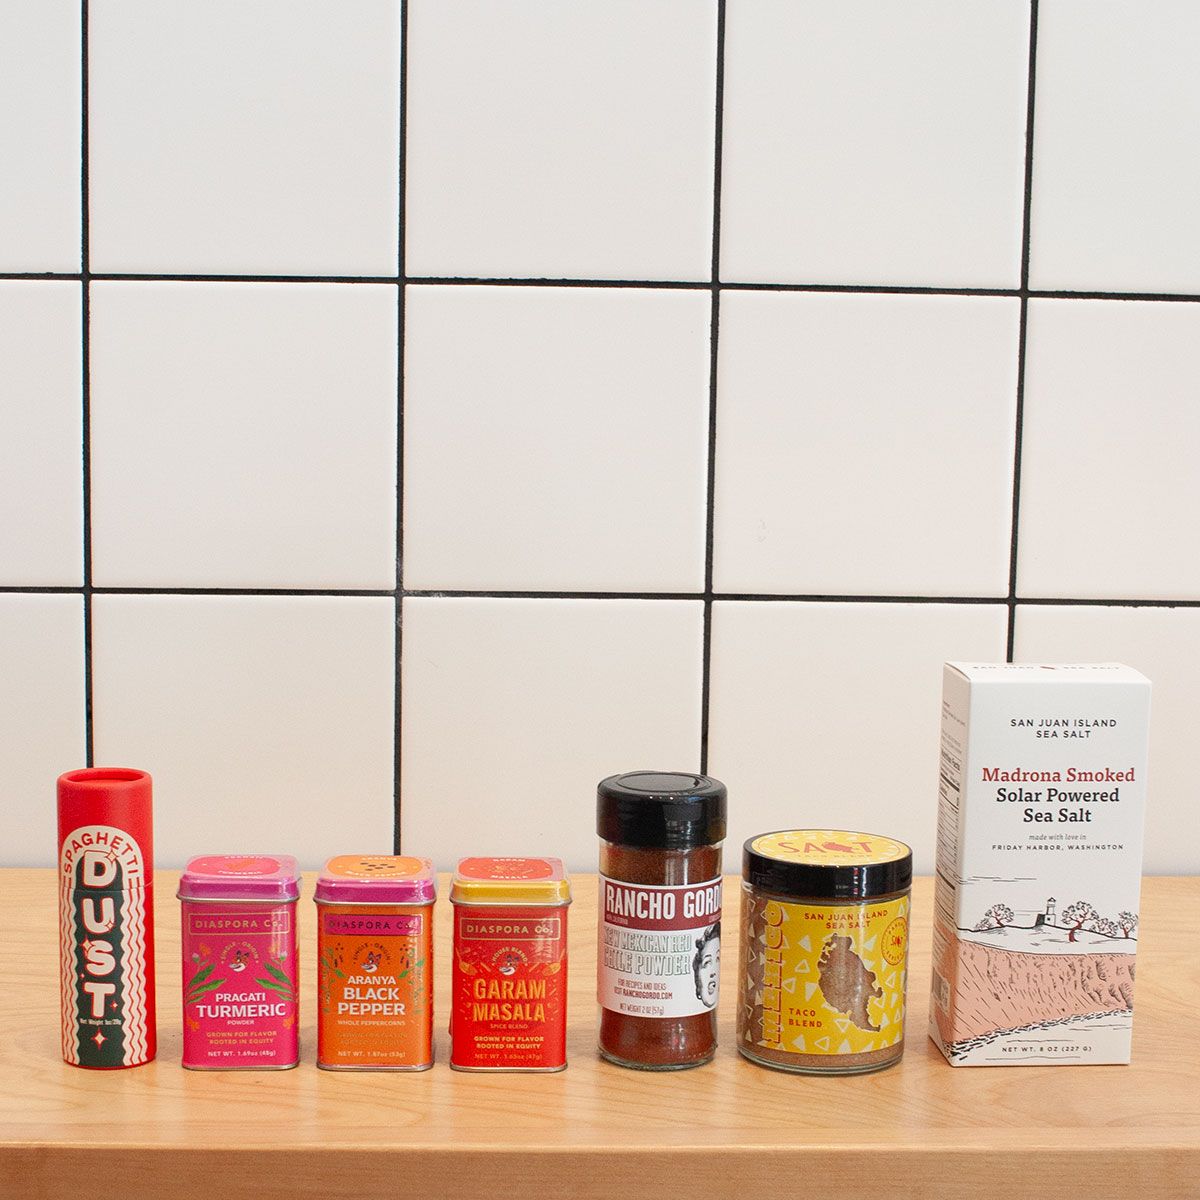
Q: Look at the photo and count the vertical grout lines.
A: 4